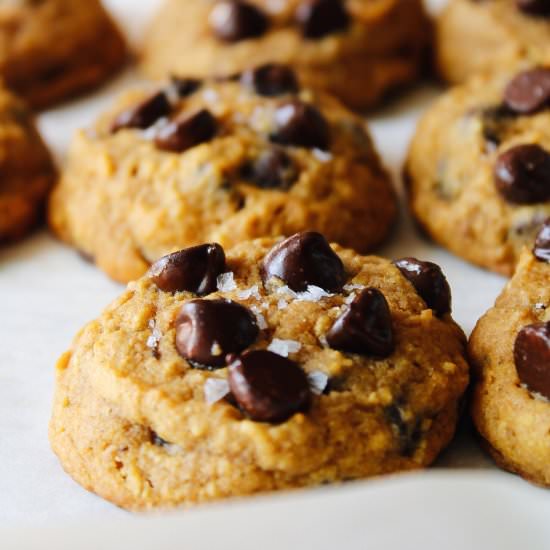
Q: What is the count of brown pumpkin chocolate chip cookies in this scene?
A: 8